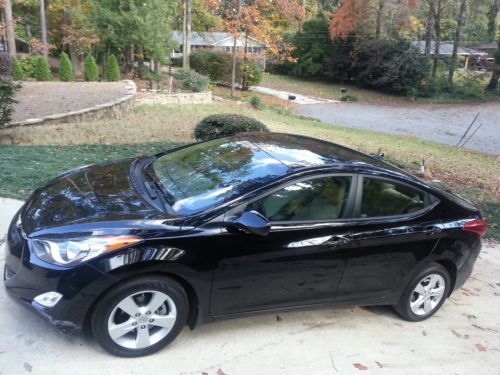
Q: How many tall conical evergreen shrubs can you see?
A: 5